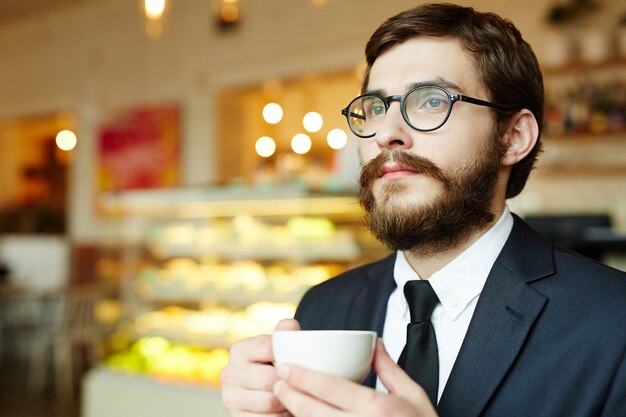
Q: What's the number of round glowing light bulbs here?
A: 6